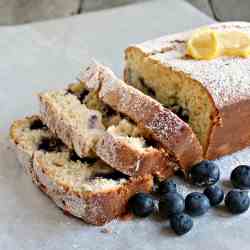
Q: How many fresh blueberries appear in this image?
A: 9